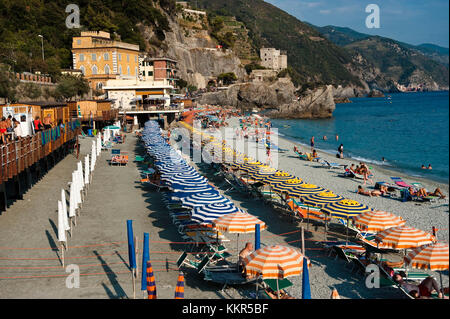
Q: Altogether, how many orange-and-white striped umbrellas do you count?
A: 5